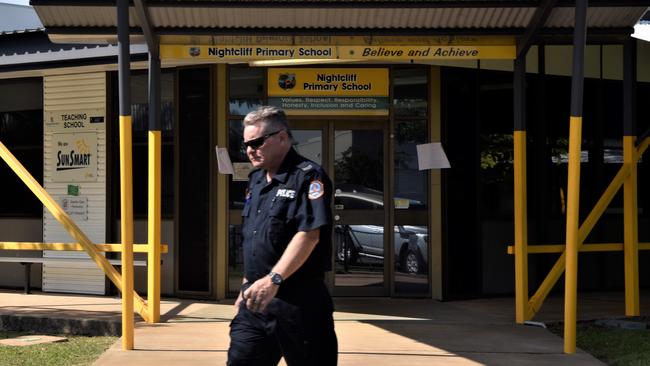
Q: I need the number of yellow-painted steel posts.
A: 5